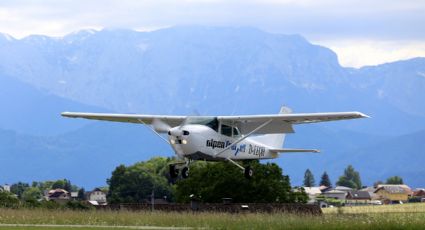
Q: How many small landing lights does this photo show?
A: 2